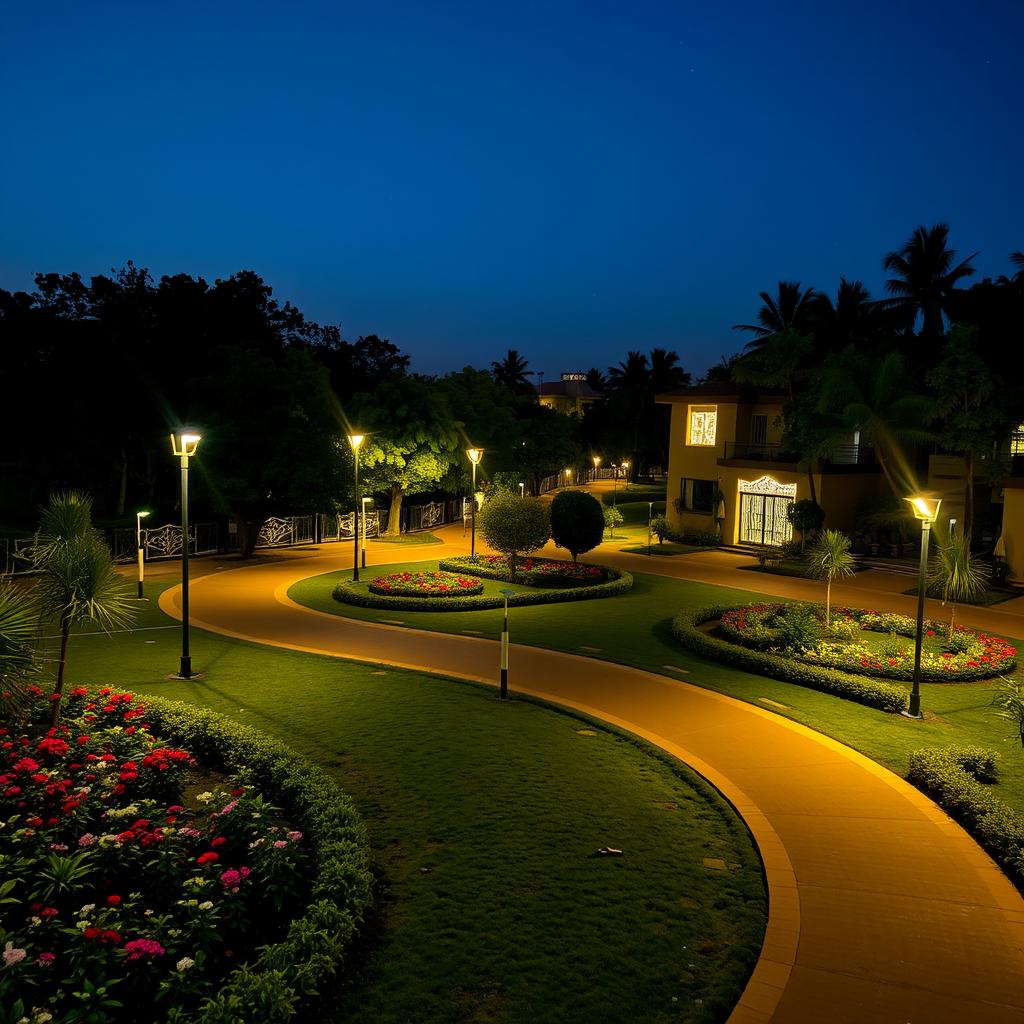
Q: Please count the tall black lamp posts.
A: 4